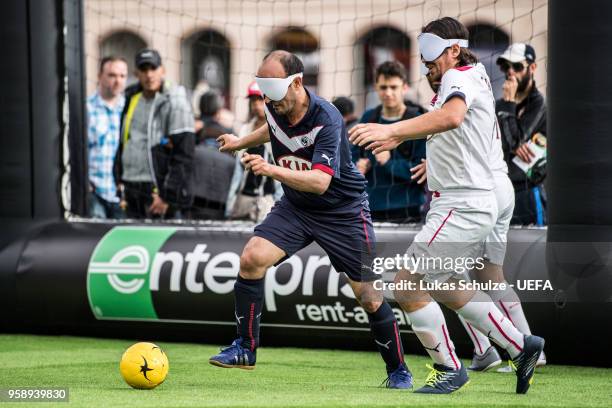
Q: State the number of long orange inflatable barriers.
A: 0